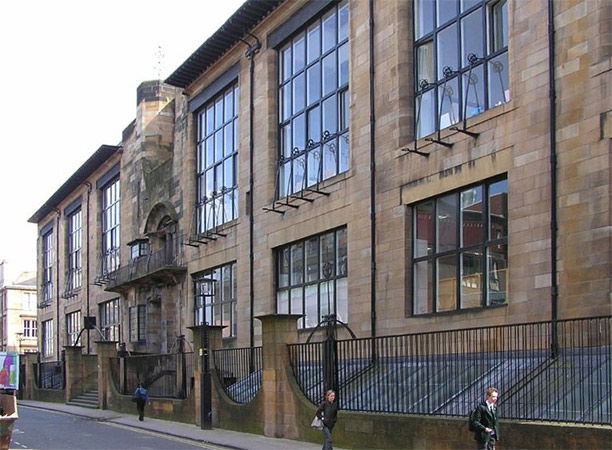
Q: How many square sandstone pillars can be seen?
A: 5